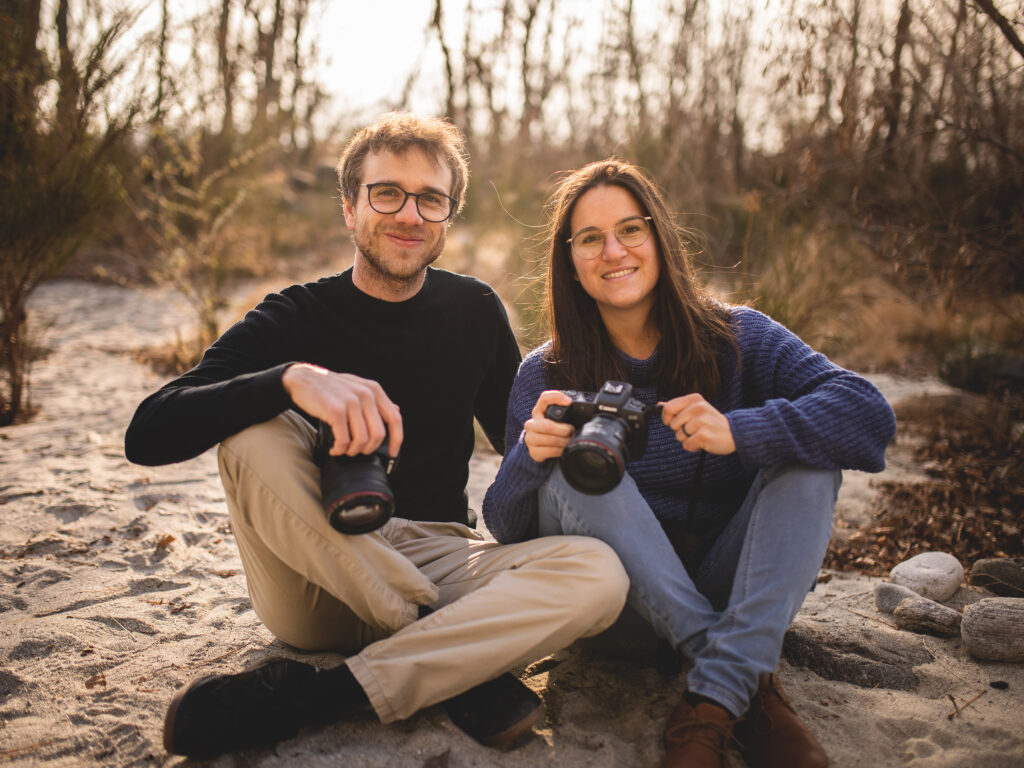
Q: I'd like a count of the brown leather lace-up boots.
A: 2